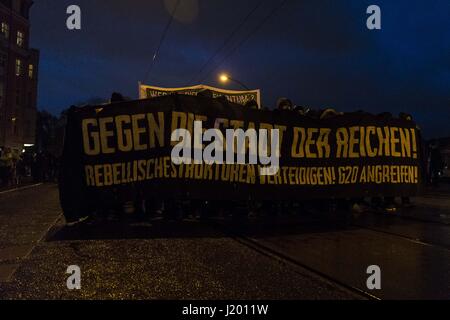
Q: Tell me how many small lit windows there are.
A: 4